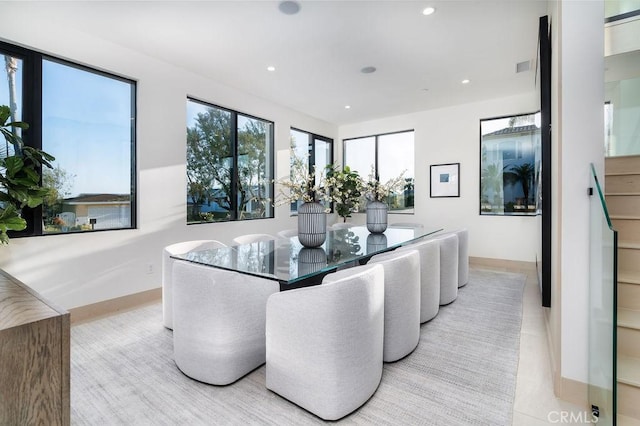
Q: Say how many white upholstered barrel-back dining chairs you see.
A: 12